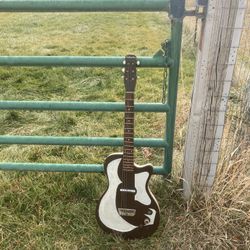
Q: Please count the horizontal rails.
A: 5